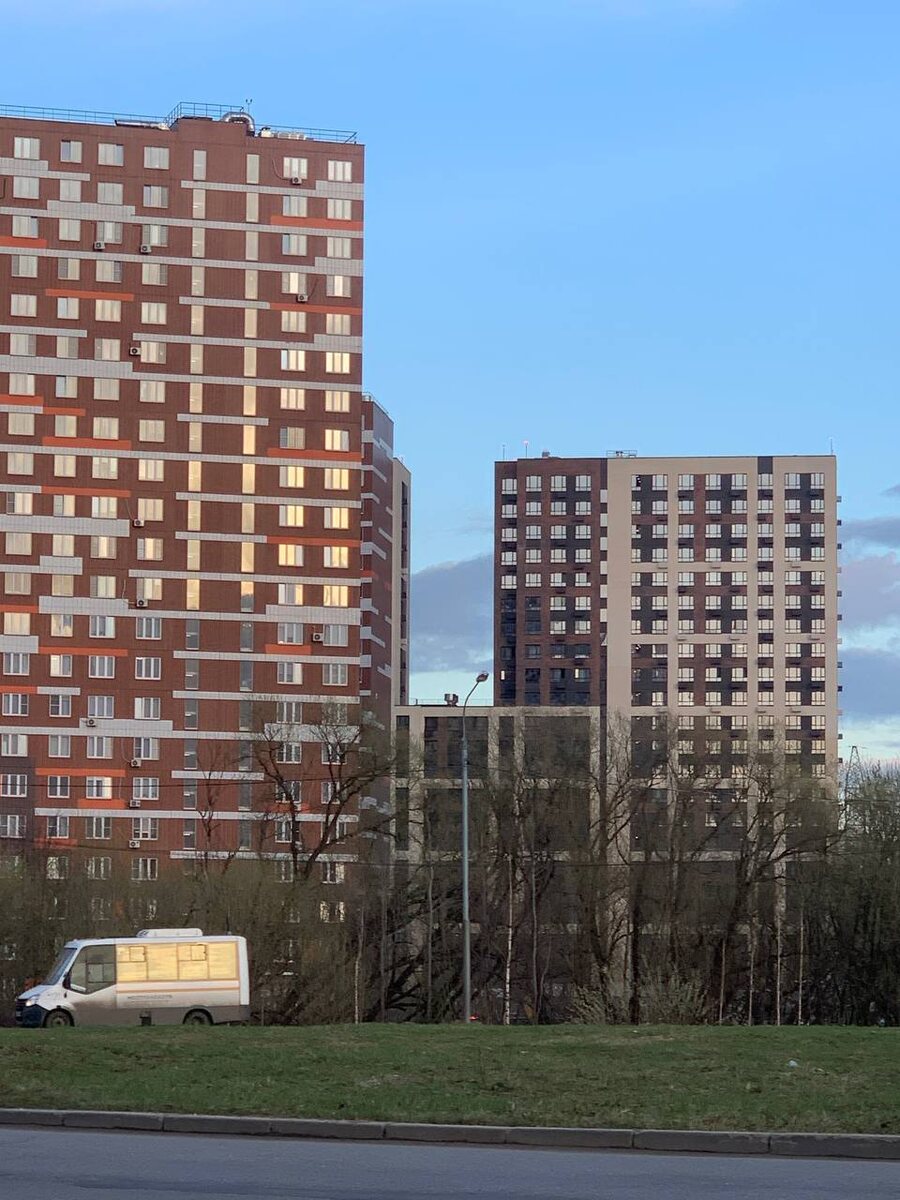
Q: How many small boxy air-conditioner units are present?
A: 12